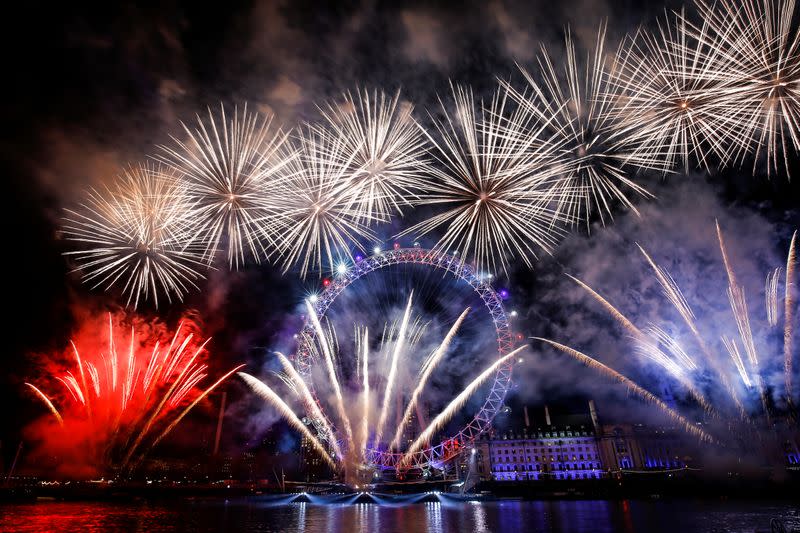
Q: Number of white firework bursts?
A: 8